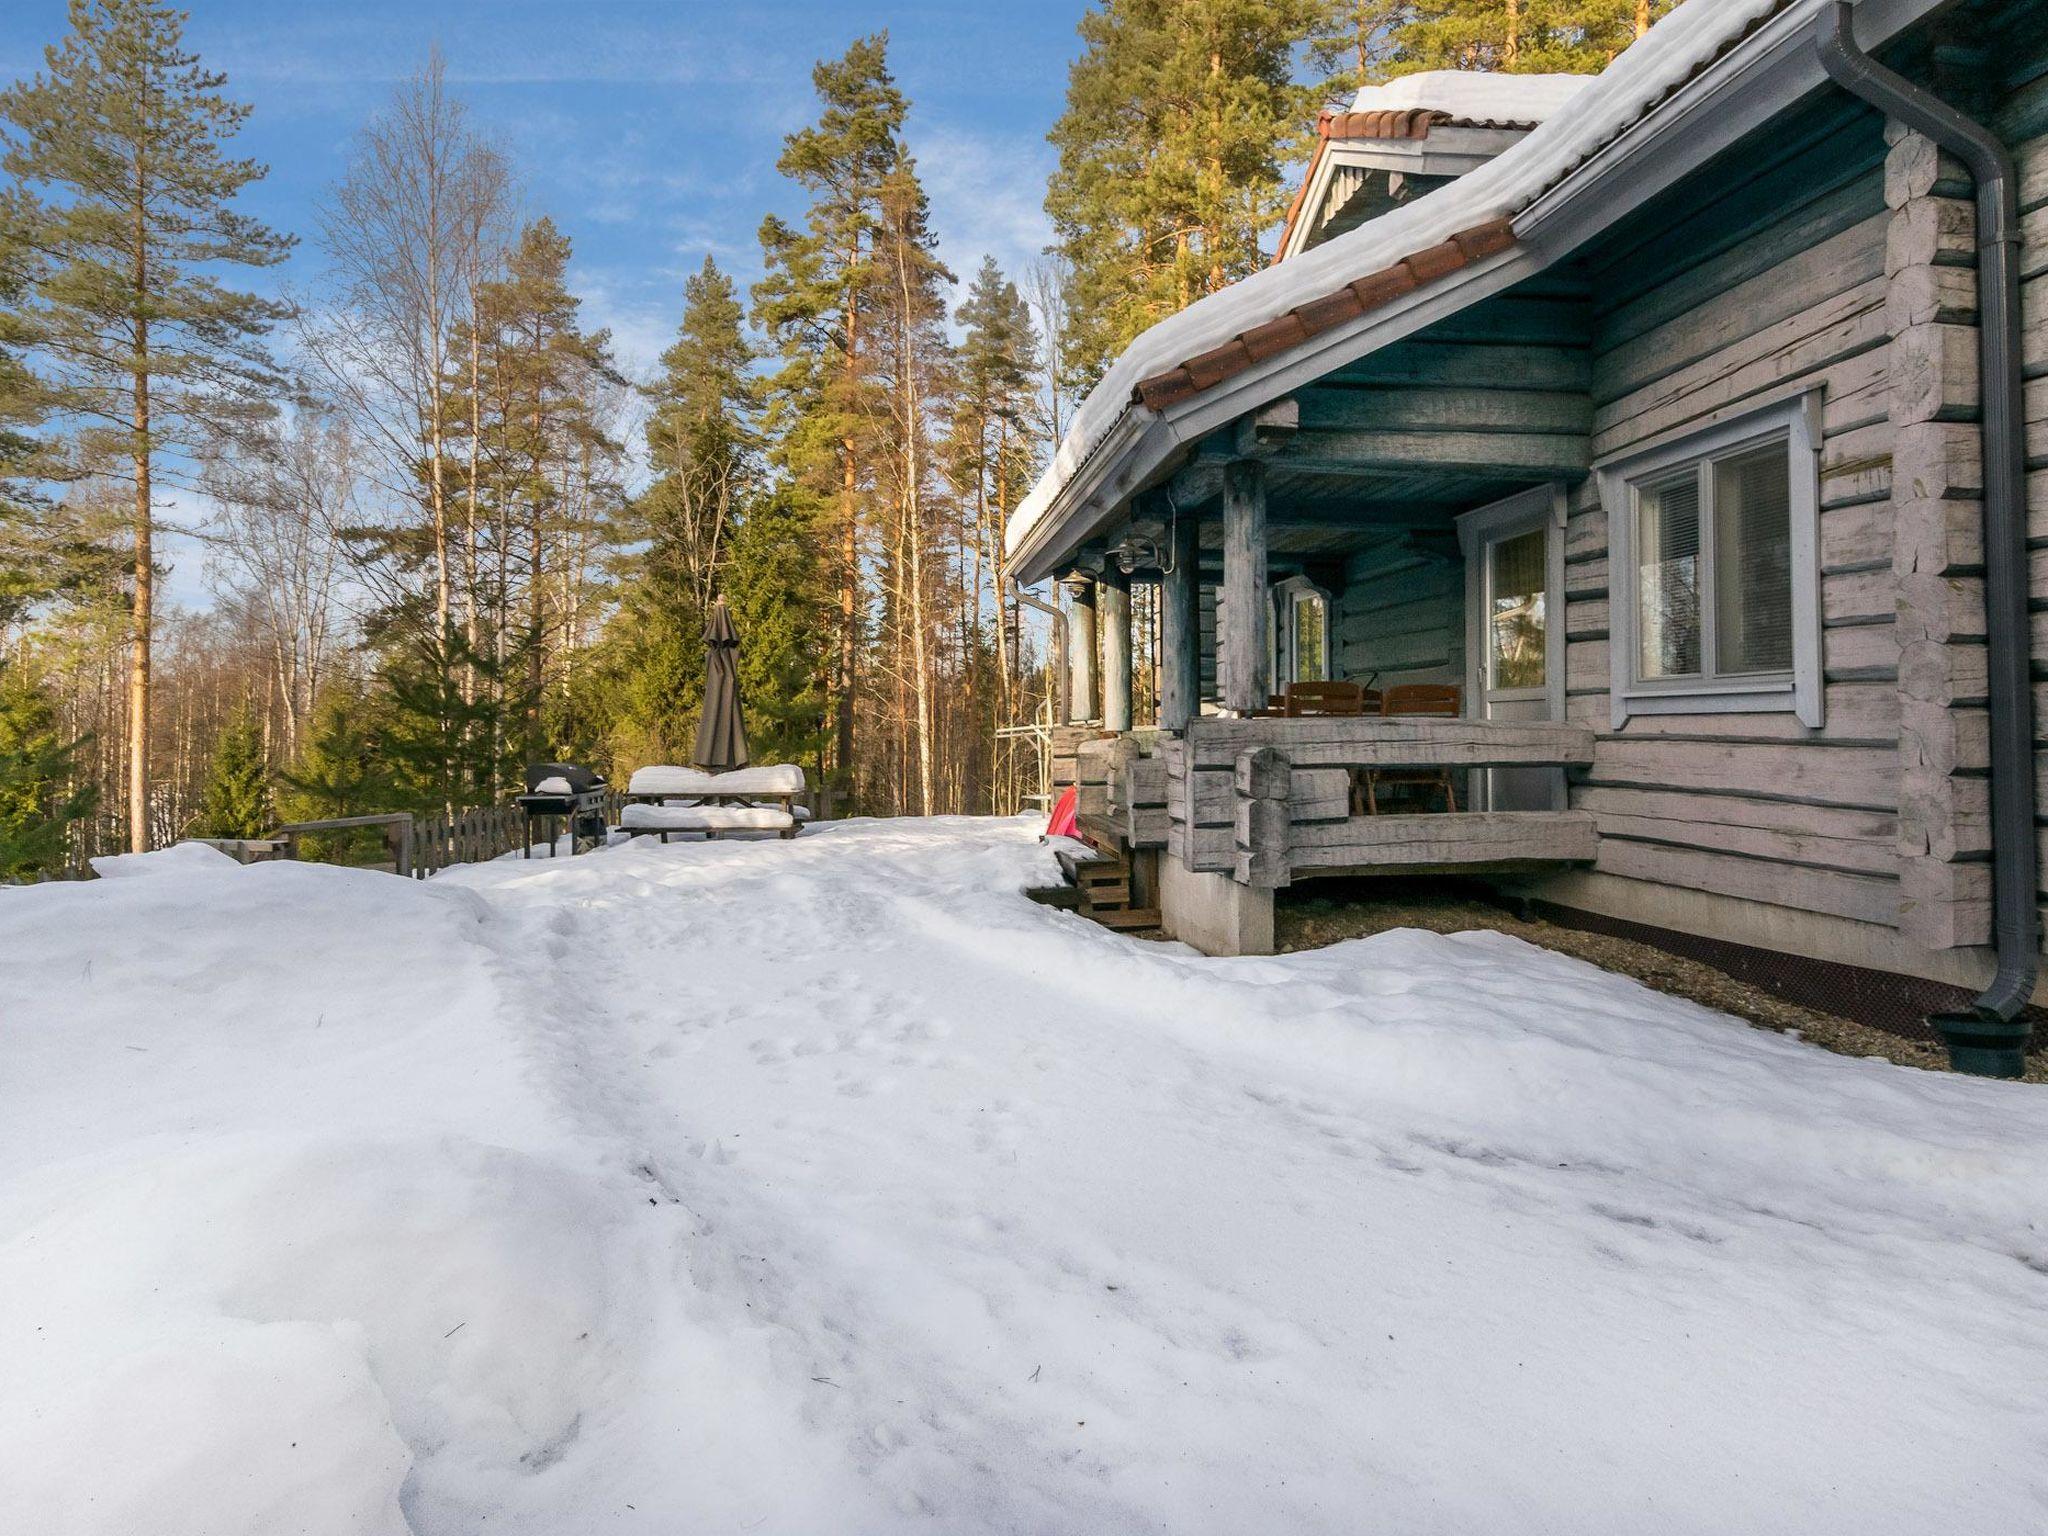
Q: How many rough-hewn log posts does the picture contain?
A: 4